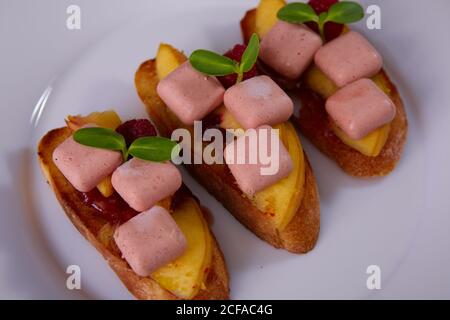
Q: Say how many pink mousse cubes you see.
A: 9